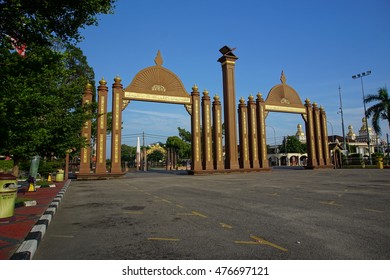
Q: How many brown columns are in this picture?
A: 13